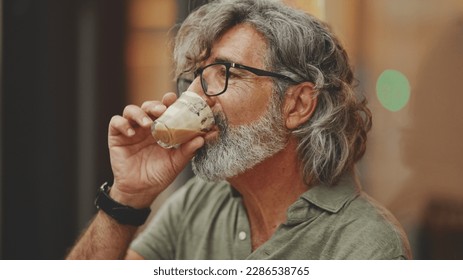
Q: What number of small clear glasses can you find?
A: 1